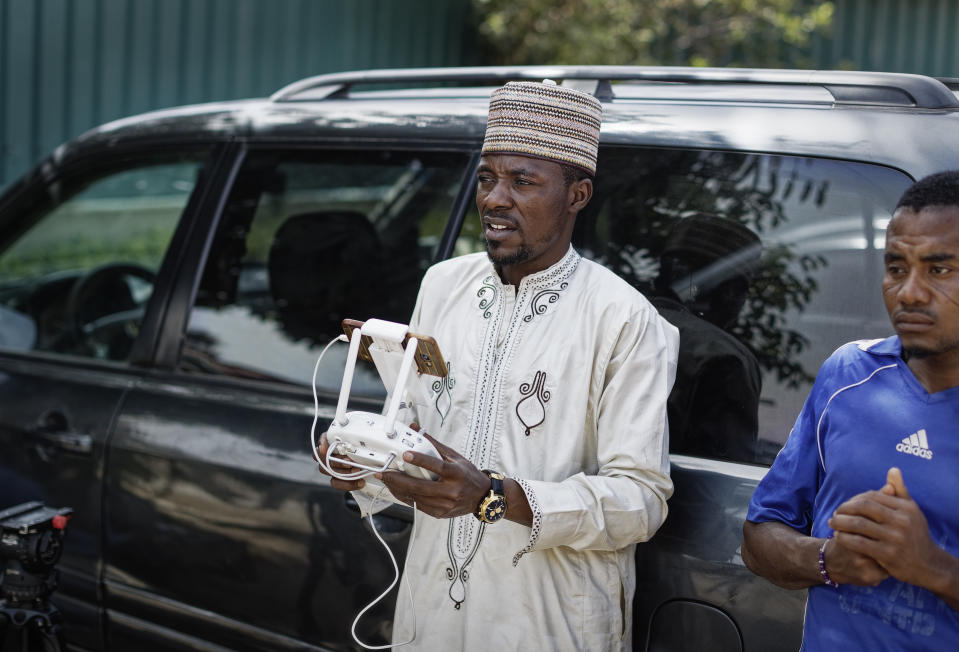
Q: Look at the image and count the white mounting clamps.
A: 1